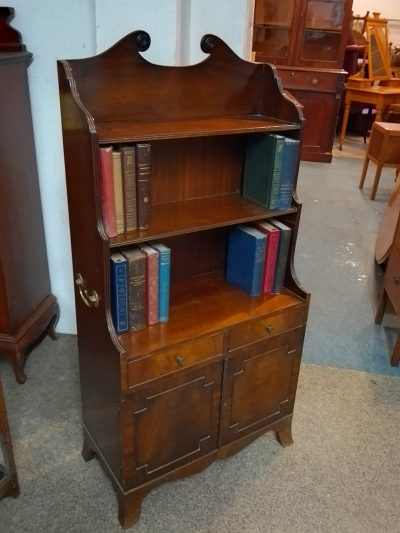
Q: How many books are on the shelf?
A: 13